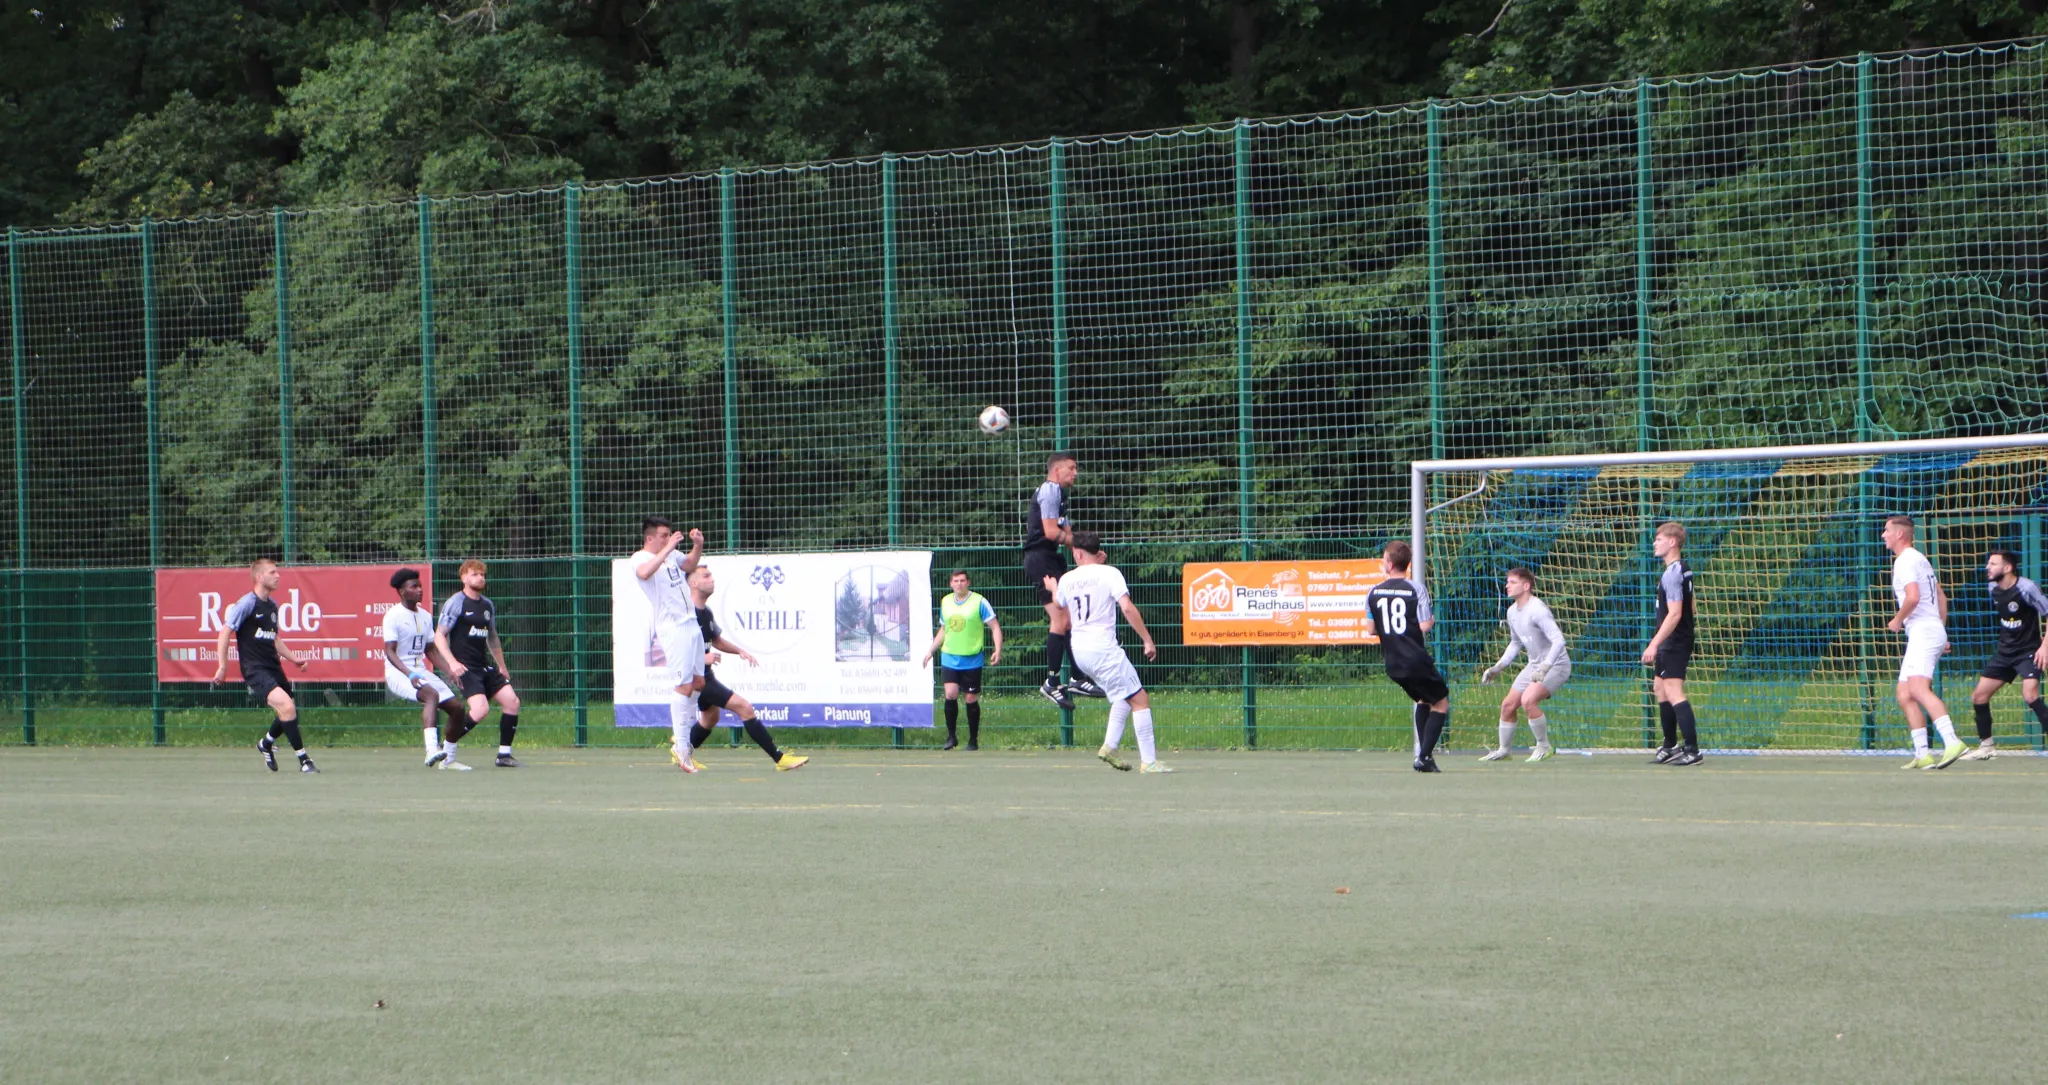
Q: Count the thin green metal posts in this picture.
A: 12